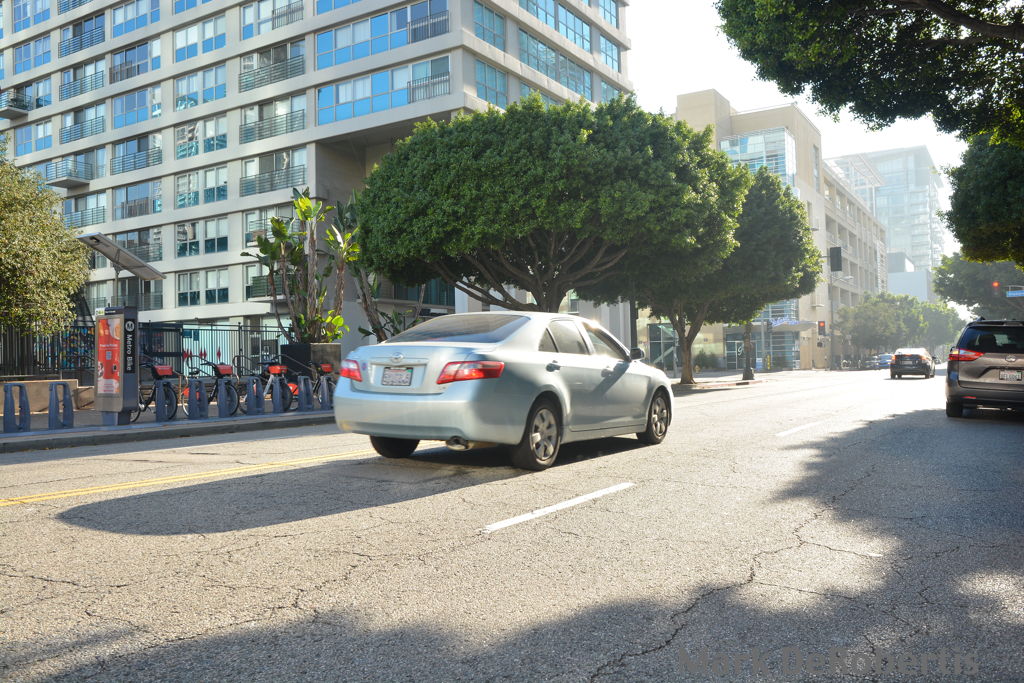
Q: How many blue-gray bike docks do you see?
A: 9